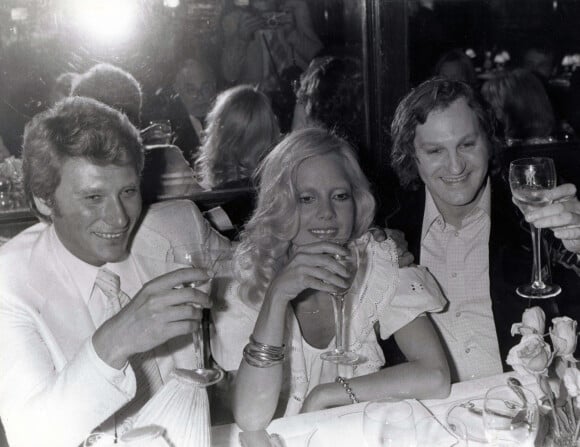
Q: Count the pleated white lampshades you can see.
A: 1